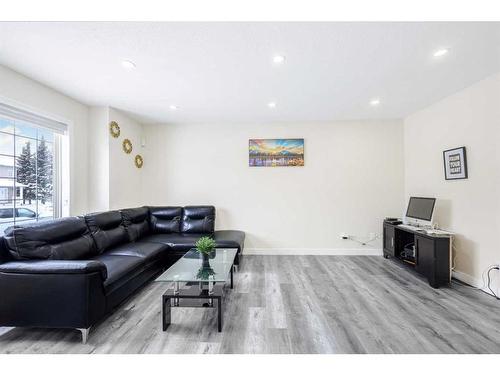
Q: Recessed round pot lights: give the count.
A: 6